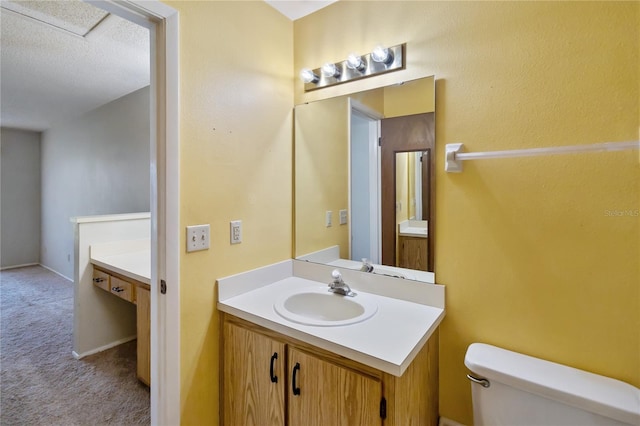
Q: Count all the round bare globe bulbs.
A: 4